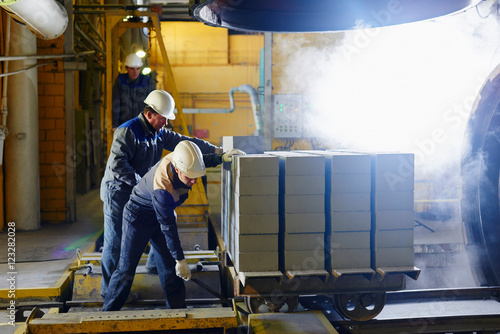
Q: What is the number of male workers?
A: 3